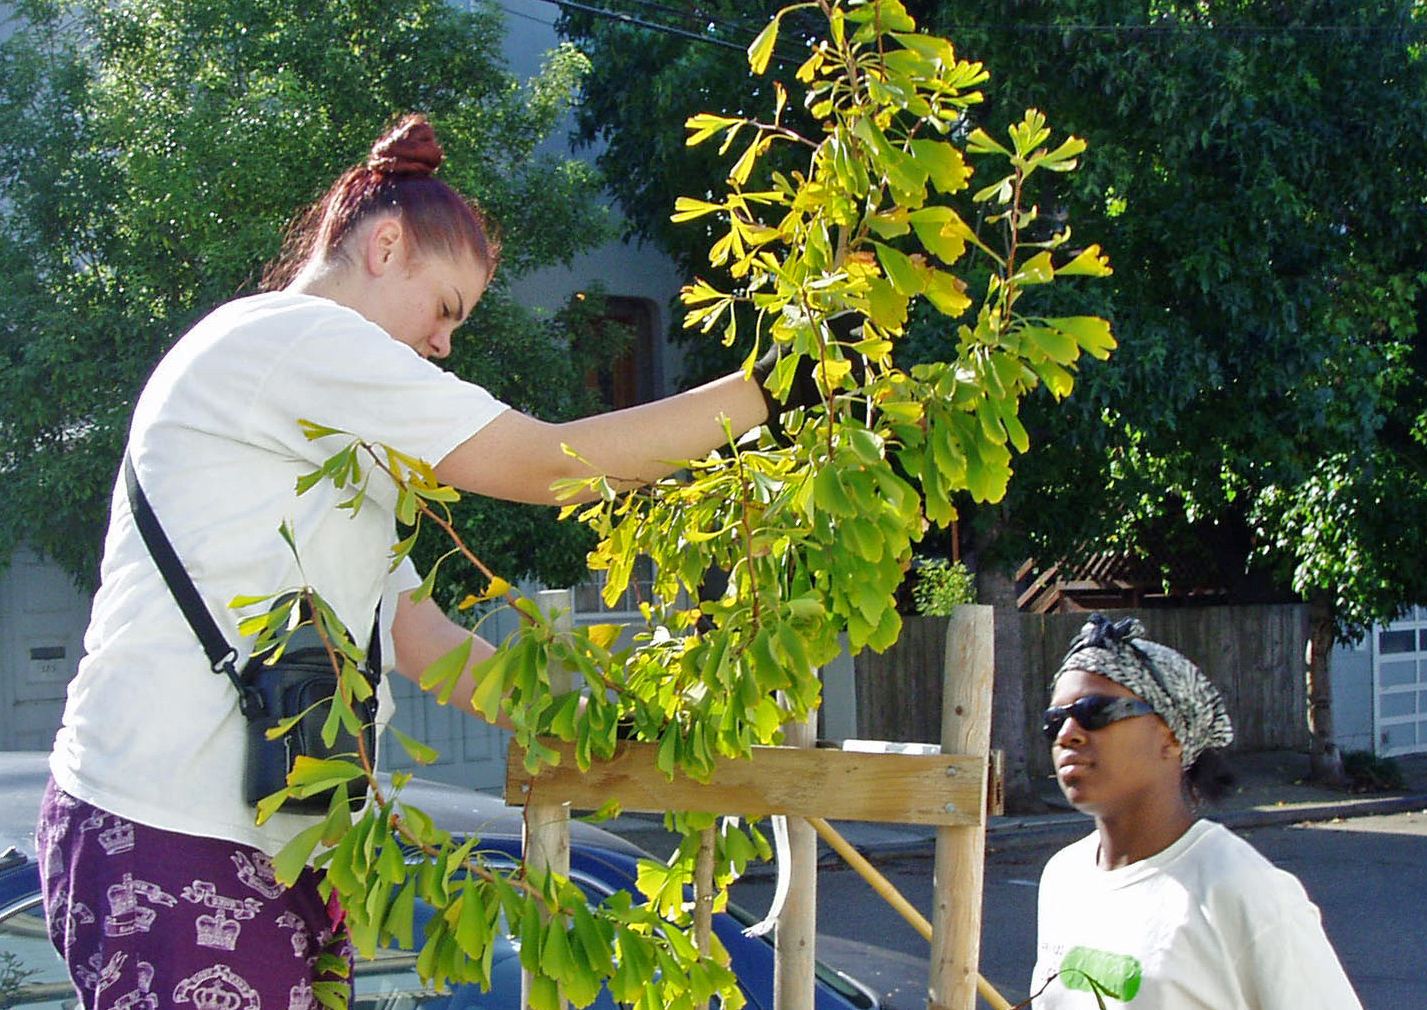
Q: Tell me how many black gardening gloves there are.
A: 1